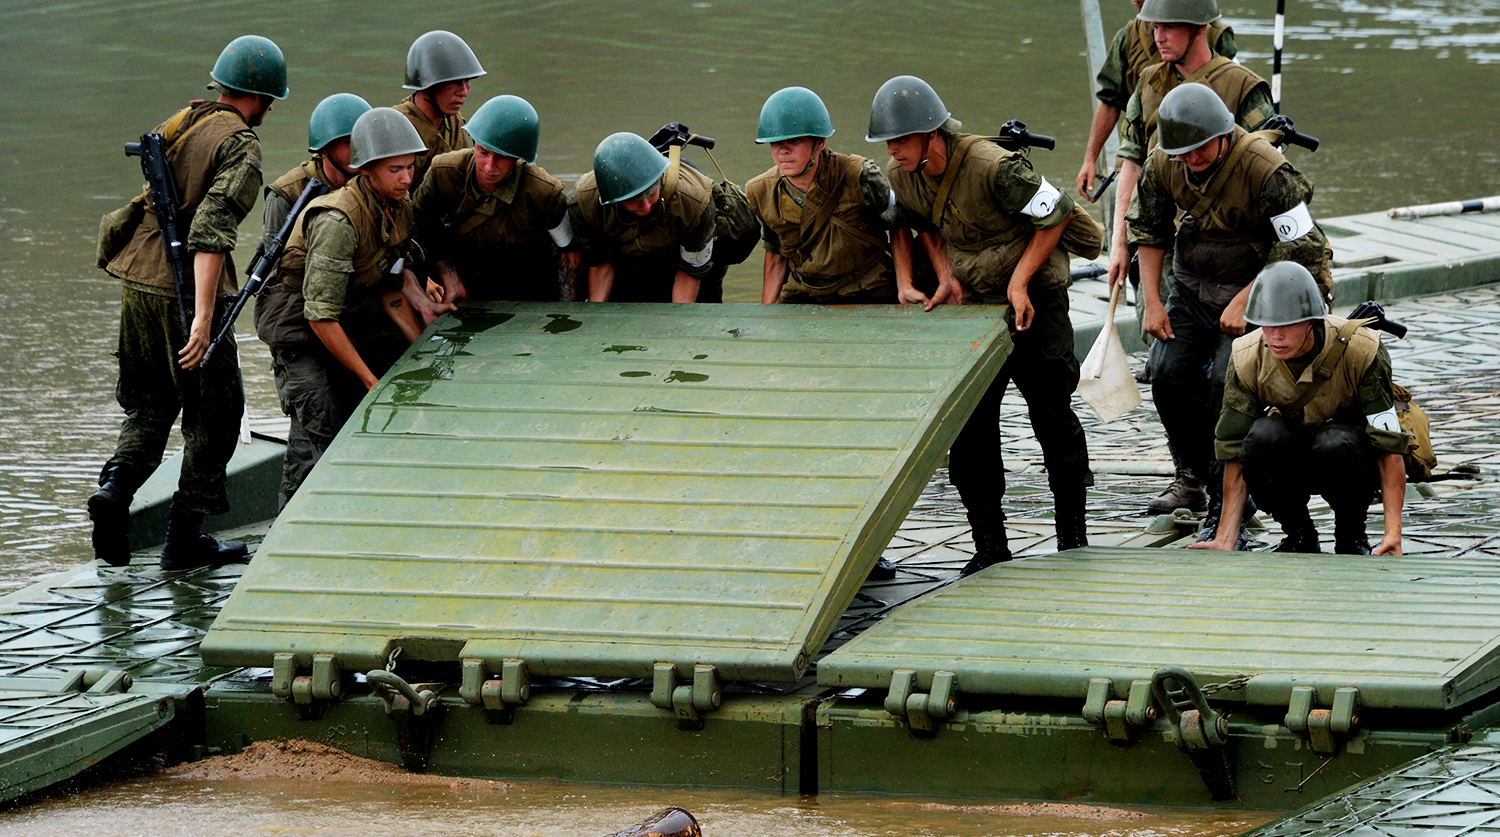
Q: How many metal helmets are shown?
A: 11